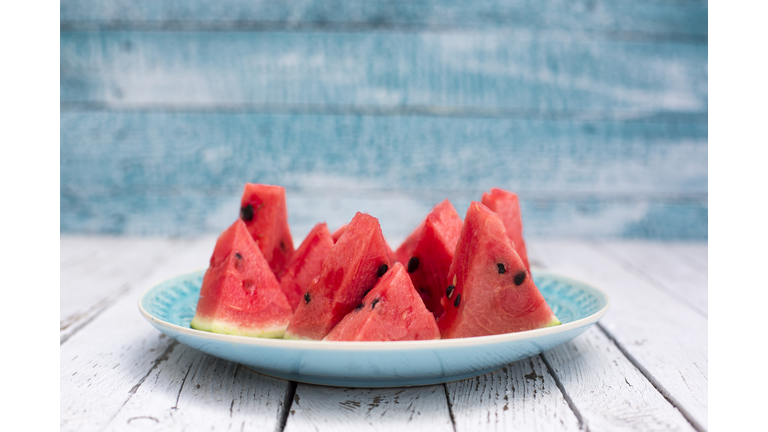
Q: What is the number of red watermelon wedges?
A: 9